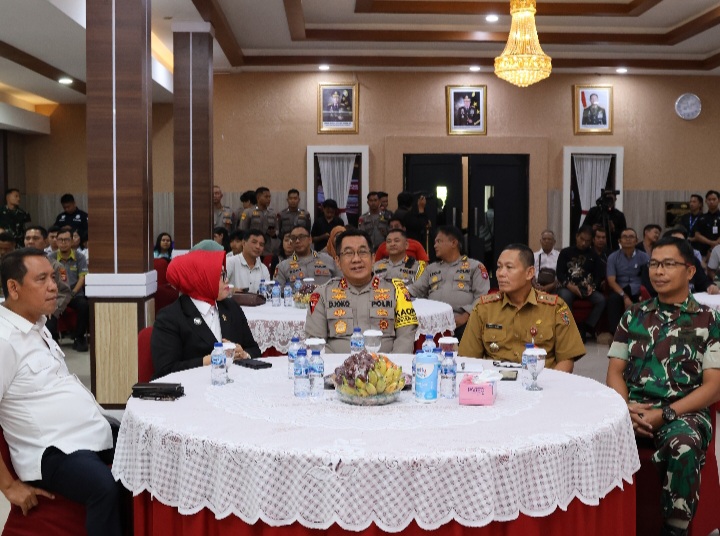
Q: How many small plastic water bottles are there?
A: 14